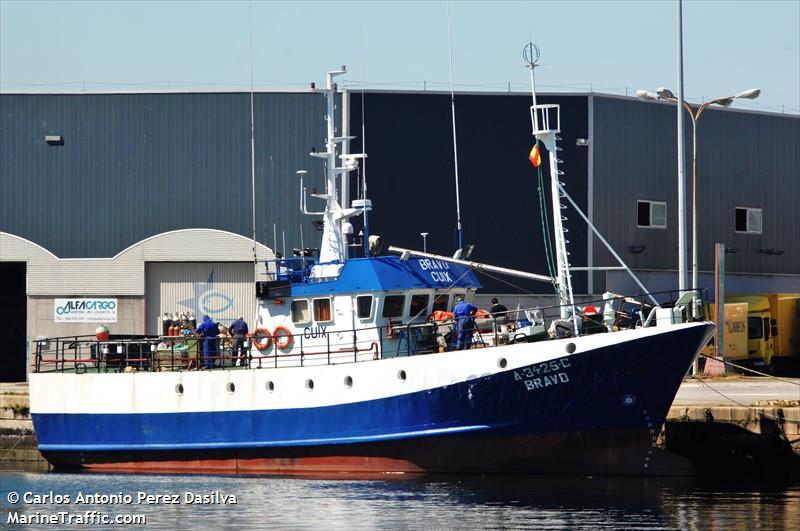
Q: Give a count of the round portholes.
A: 8